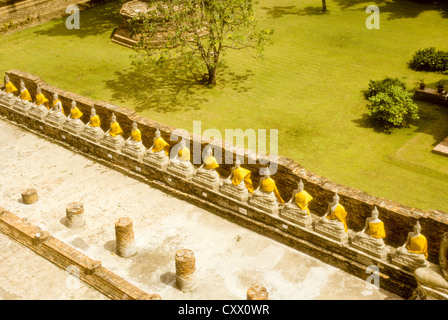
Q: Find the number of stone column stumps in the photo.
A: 5